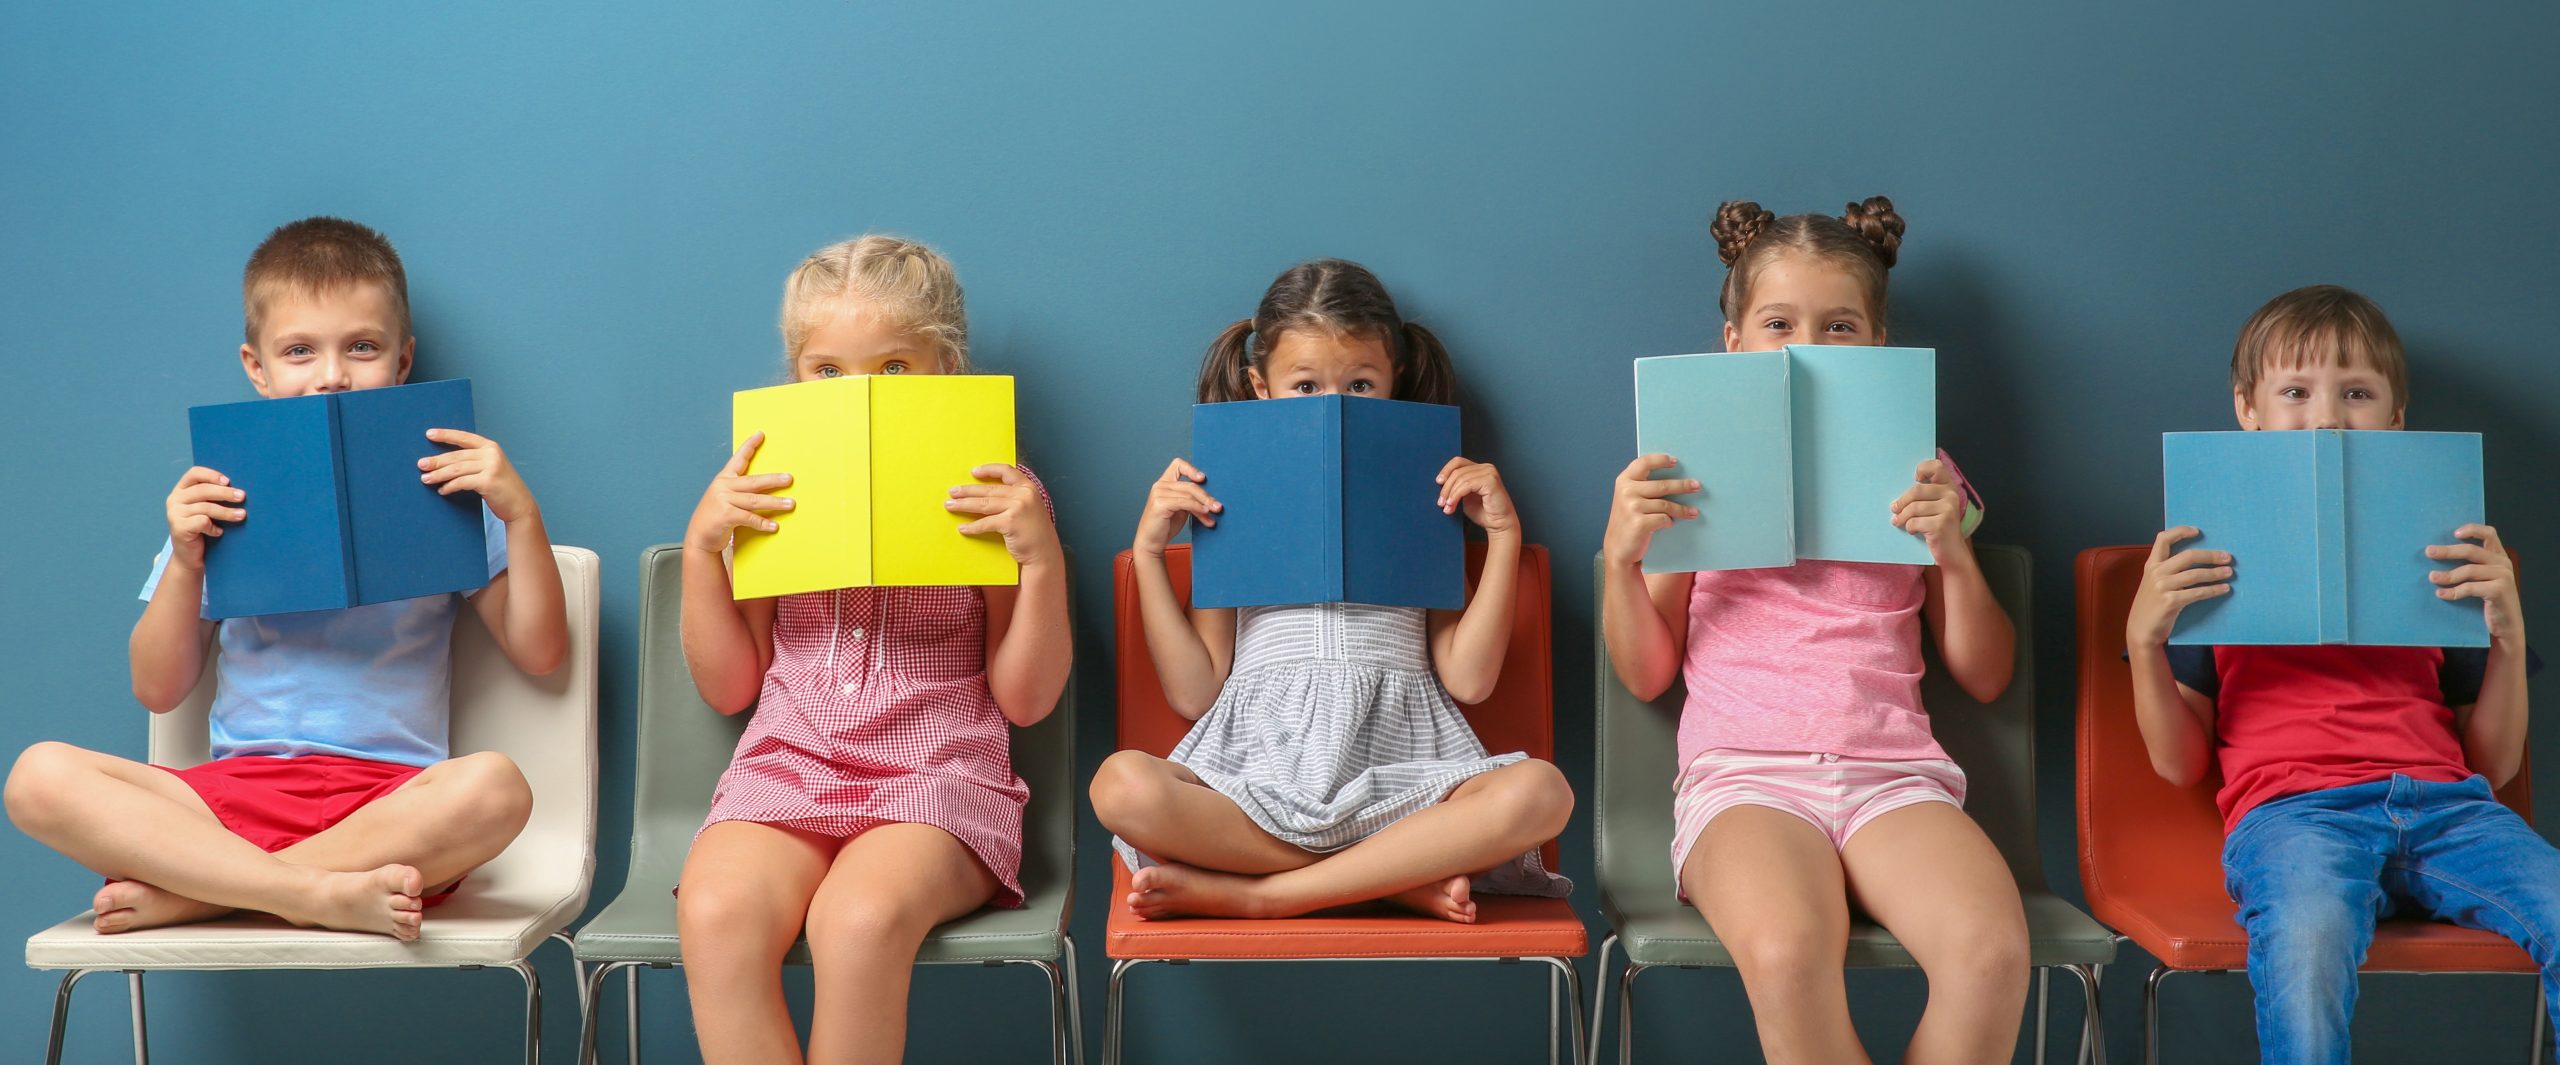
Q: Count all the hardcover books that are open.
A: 5